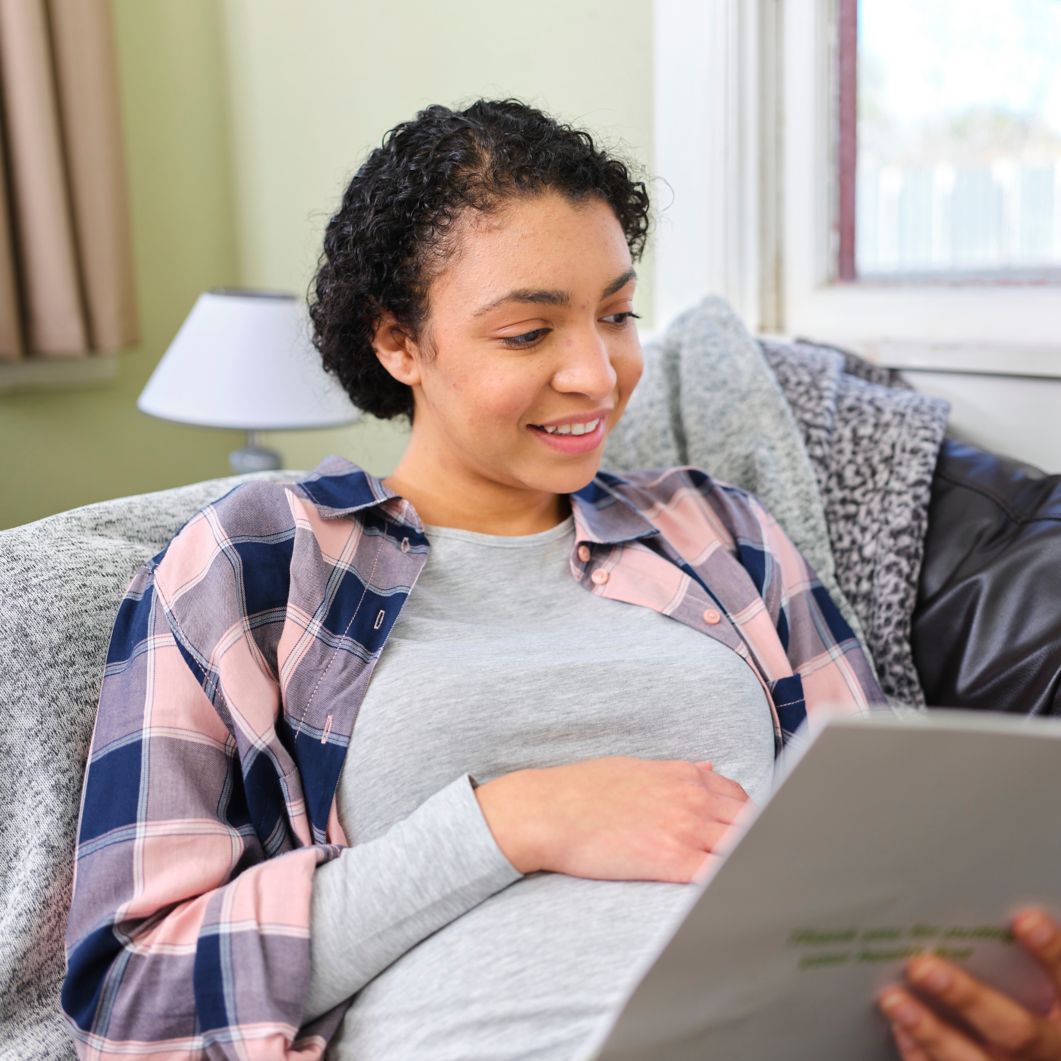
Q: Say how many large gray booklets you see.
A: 1